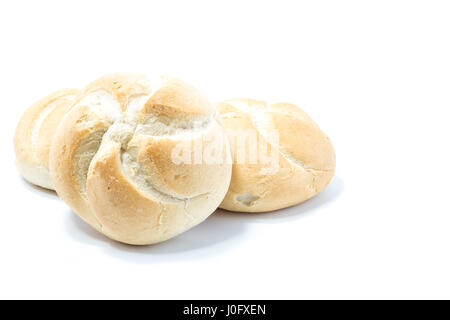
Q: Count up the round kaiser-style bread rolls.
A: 3